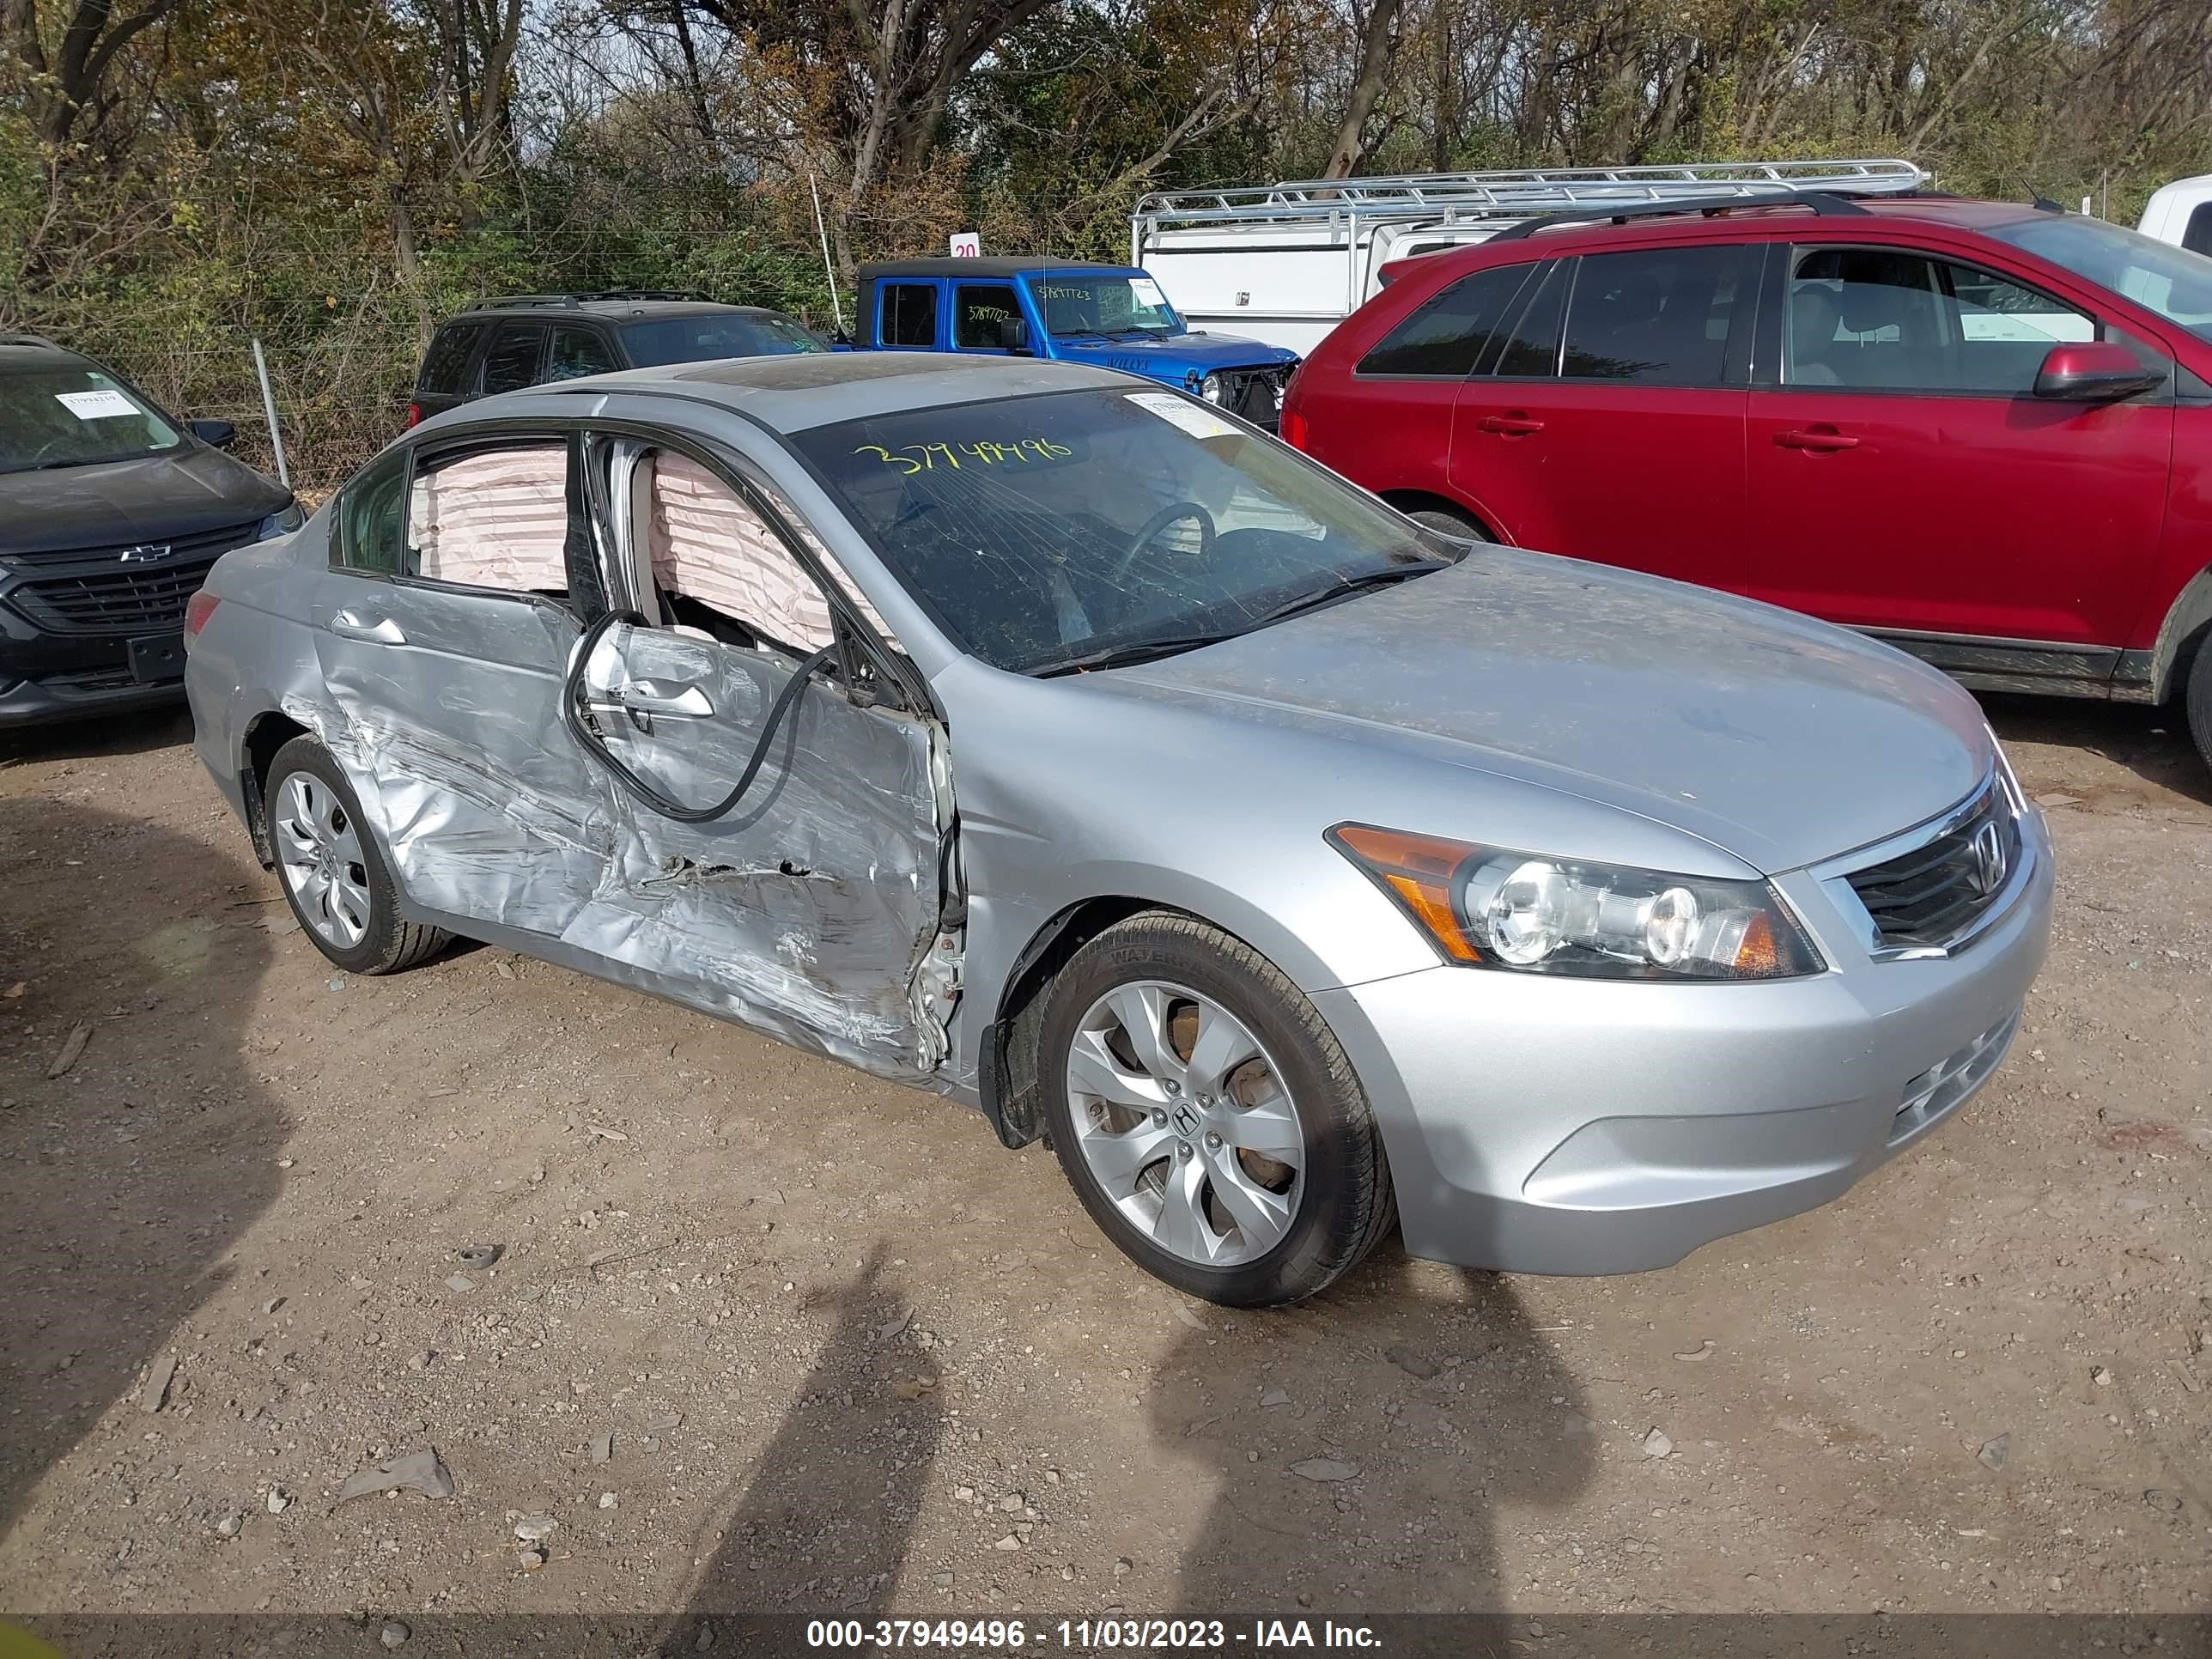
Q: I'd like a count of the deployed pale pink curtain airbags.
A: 2